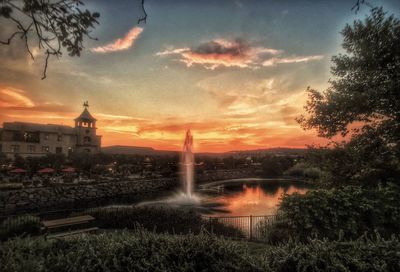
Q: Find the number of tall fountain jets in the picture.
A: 1